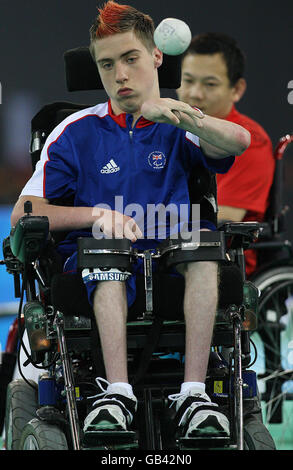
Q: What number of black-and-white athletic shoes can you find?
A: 2